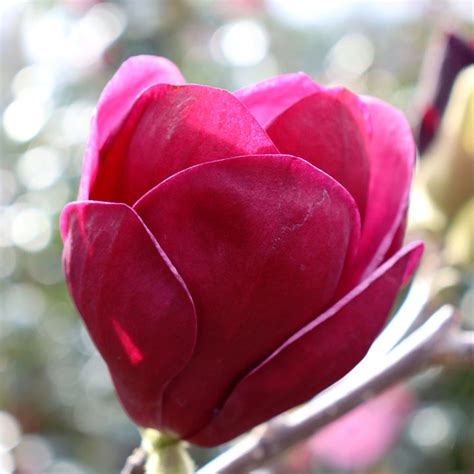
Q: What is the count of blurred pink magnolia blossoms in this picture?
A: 1